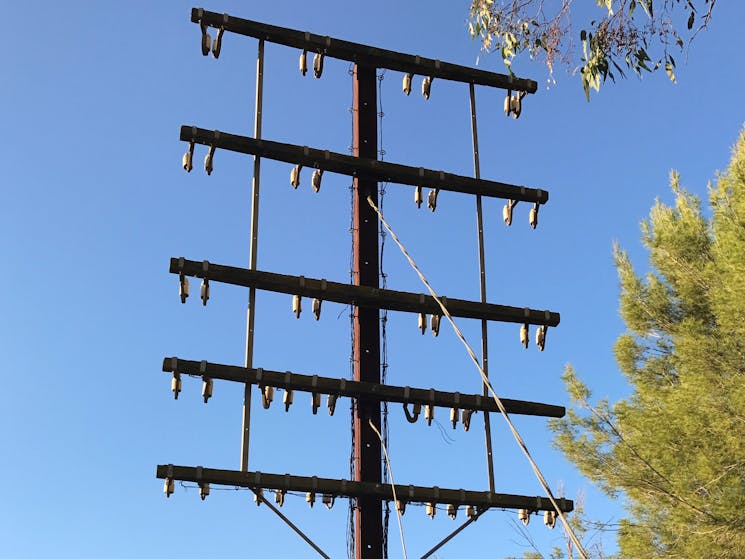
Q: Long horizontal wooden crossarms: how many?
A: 5